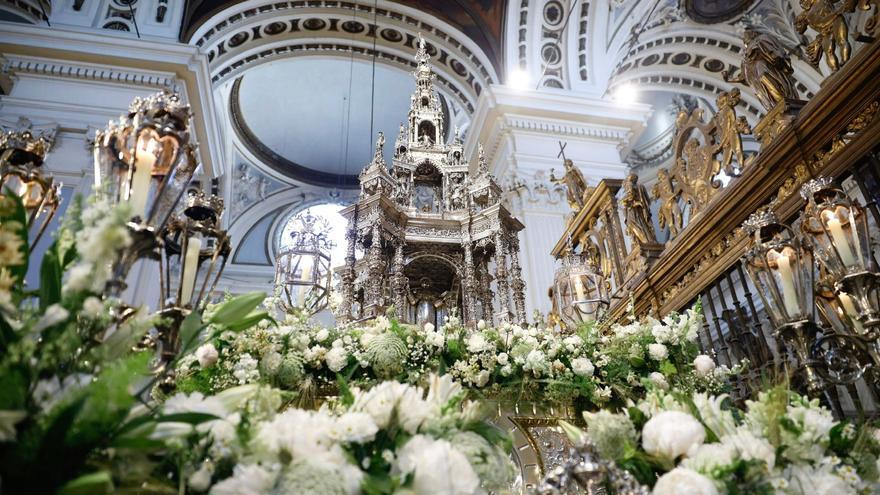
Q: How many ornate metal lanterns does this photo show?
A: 8